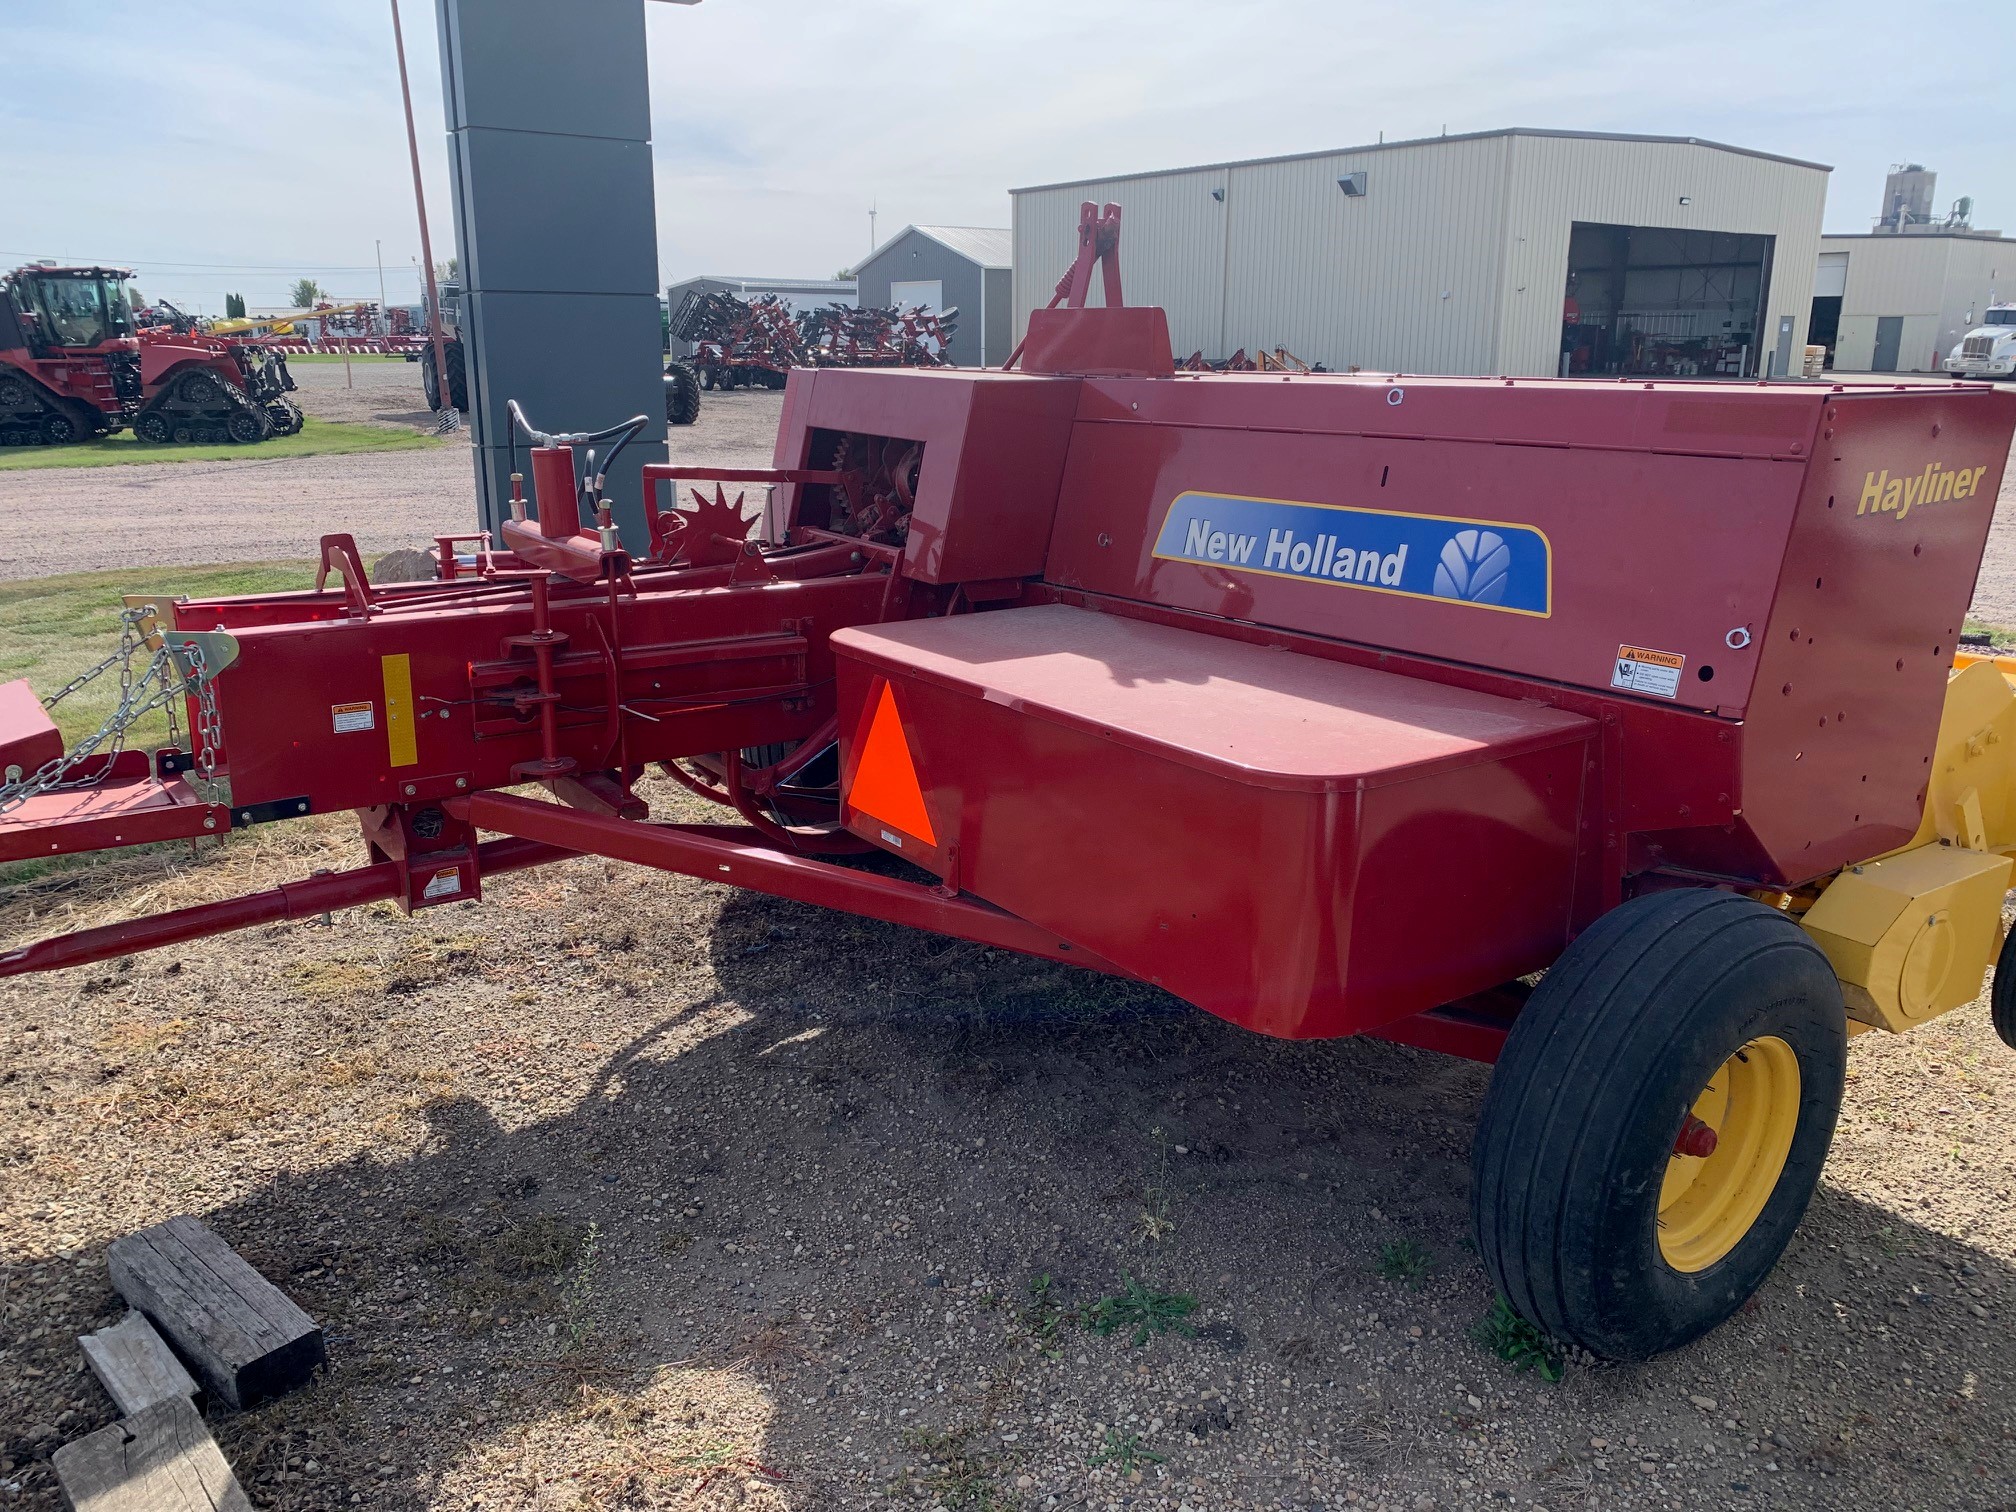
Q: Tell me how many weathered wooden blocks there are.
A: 3